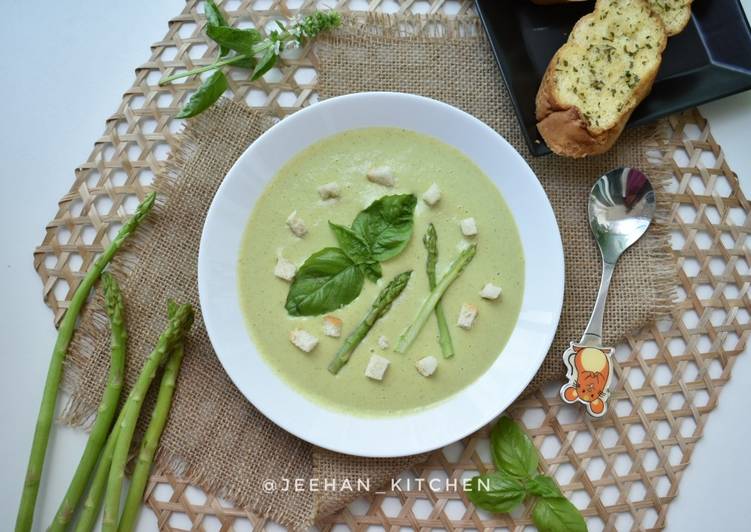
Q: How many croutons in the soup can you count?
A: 13